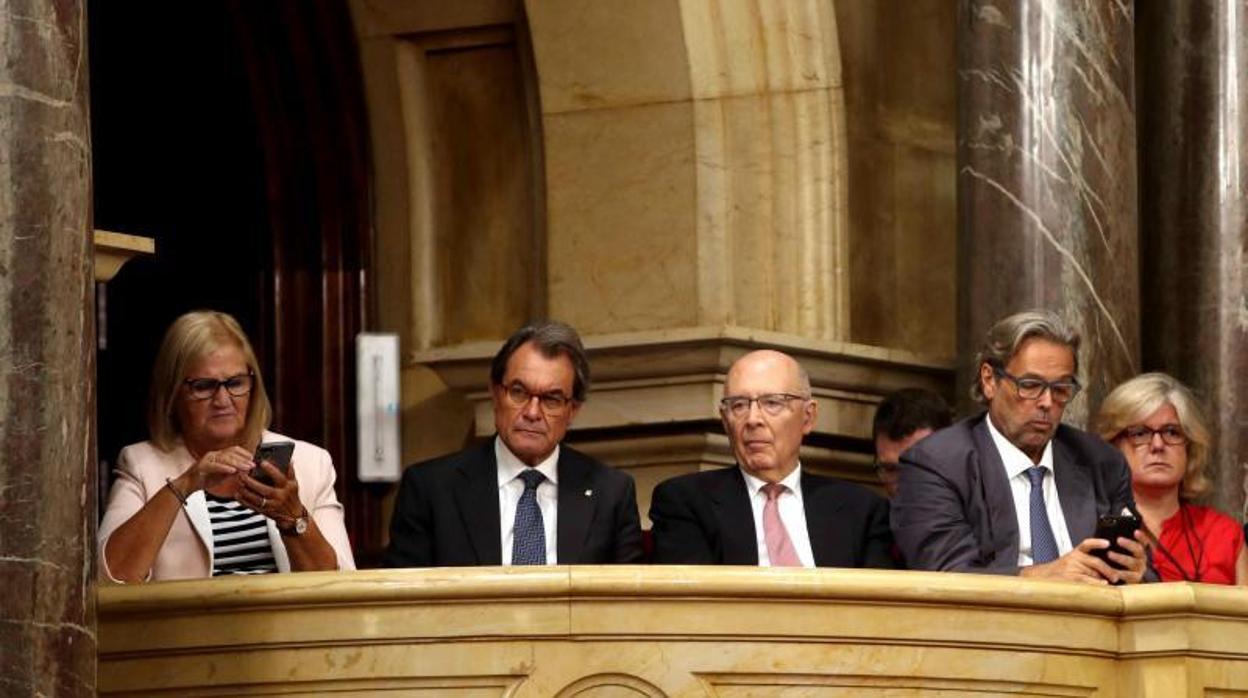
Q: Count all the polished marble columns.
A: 3